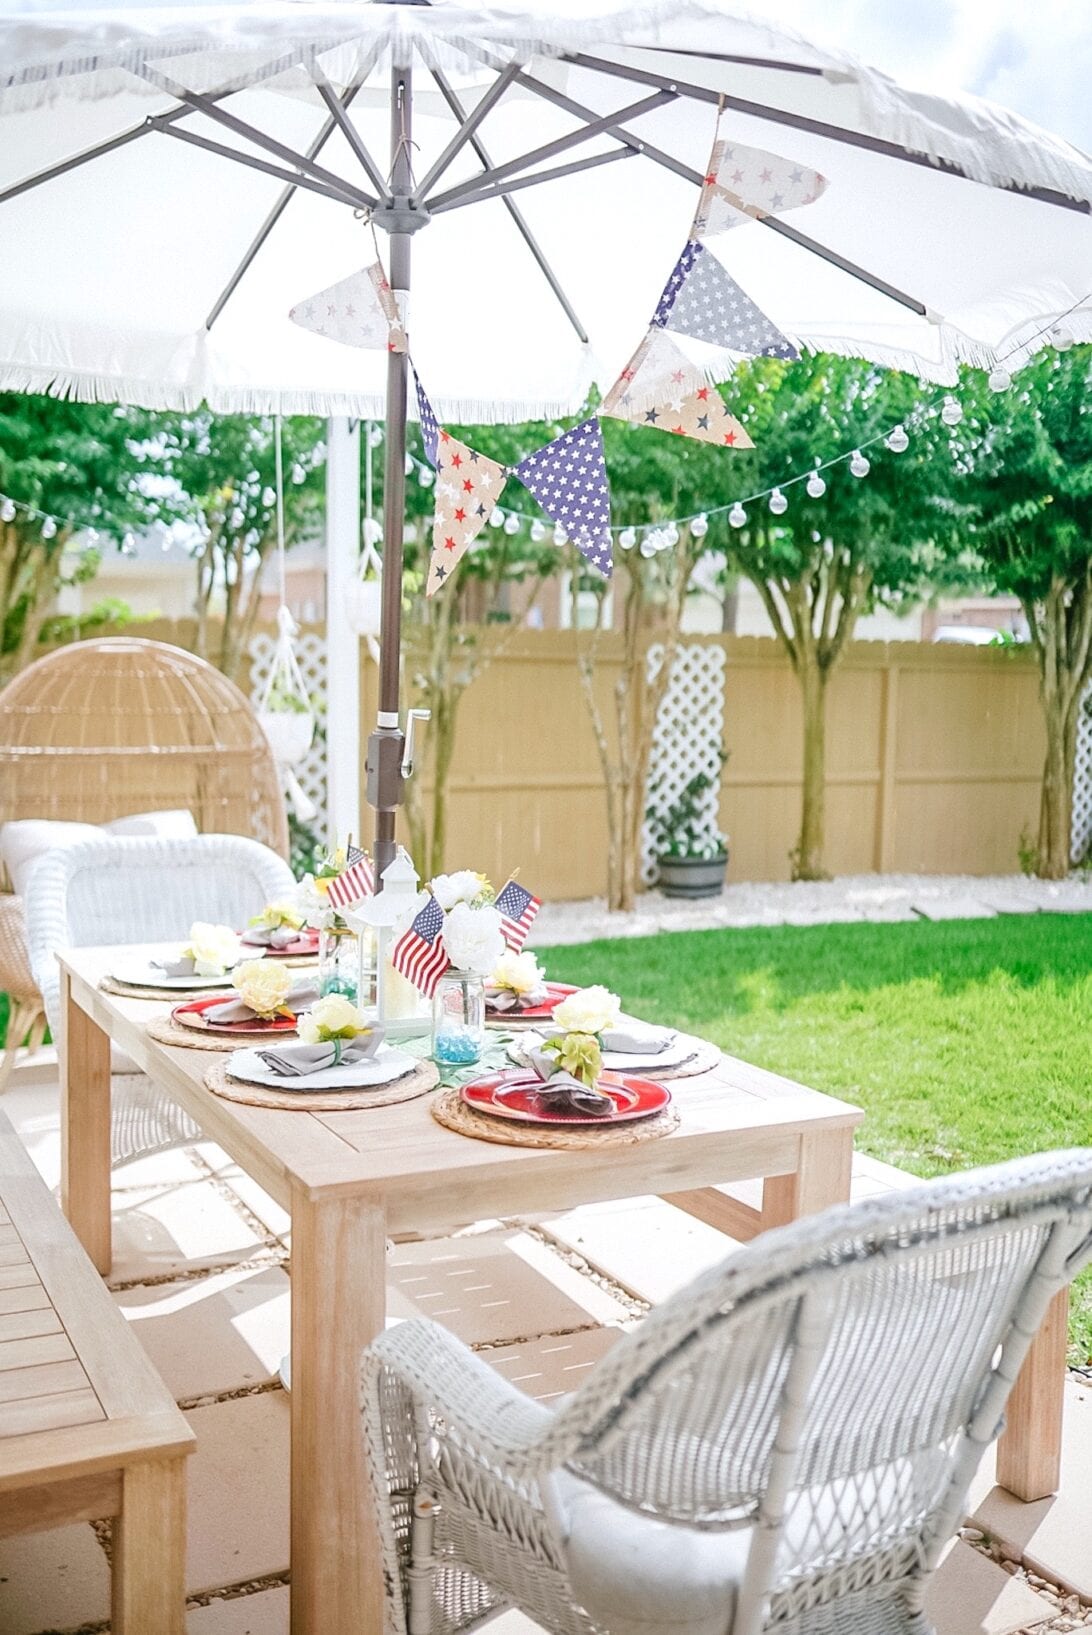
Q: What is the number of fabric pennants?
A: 7